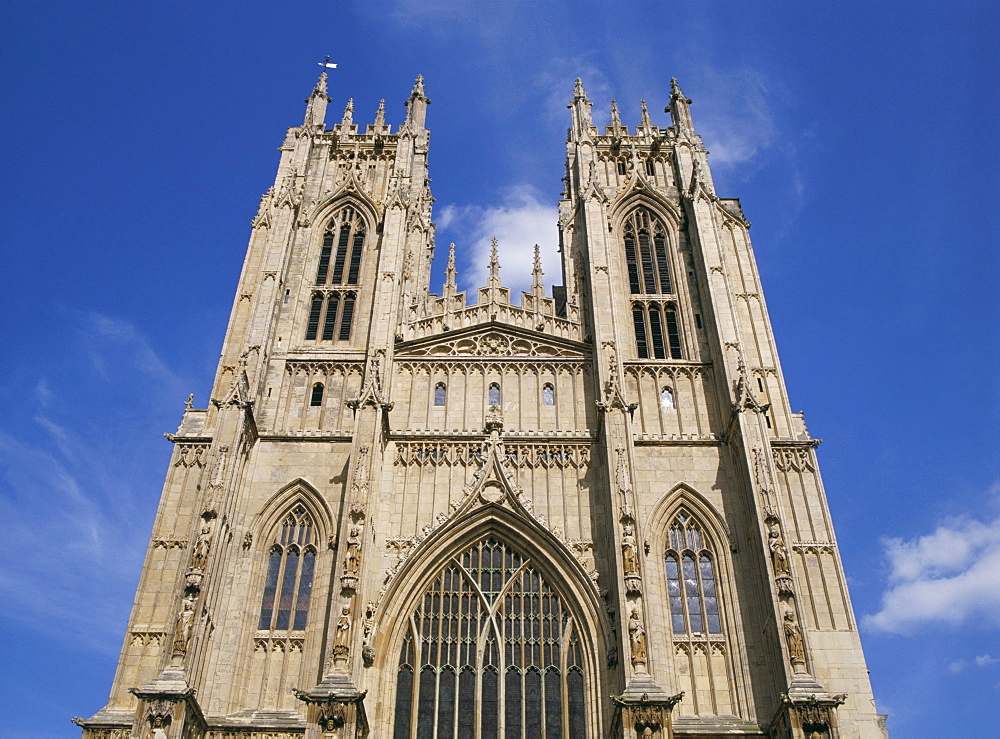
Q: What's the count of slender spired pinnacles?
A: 11